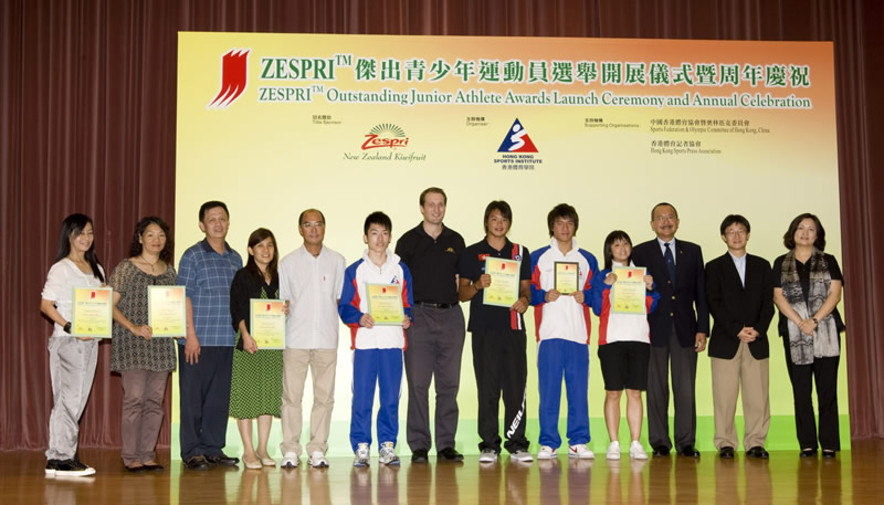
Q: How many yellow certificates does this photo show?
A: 7